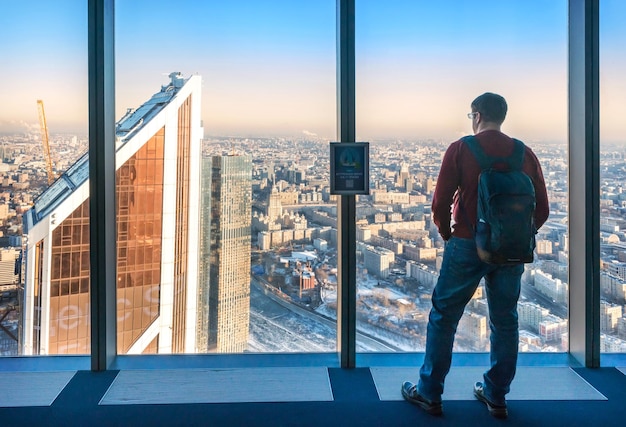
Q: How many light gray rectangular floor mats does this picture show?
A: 3